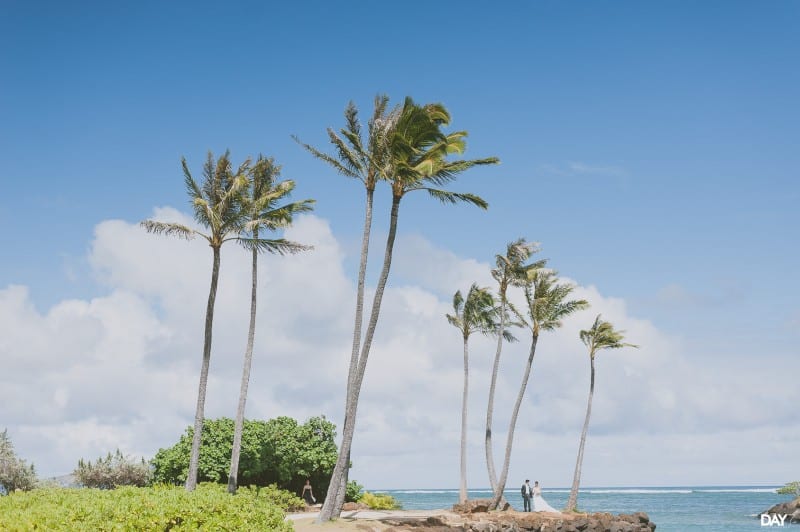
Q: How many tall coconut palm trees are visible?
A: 8